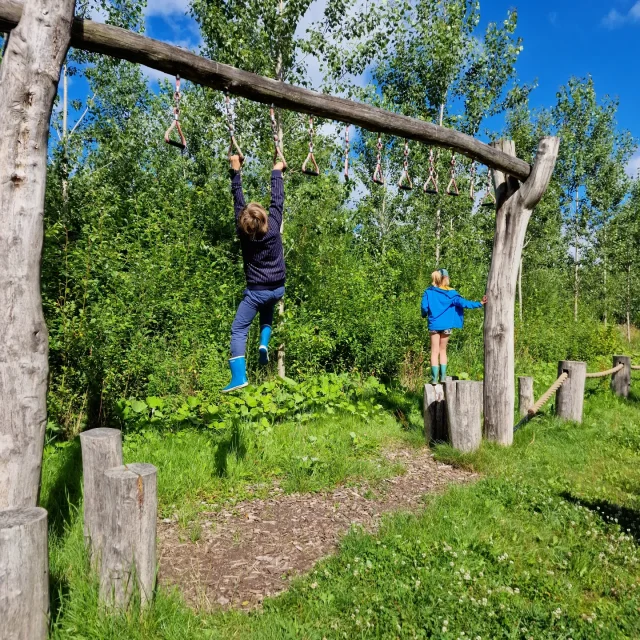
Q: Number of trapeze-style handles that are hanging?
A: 11